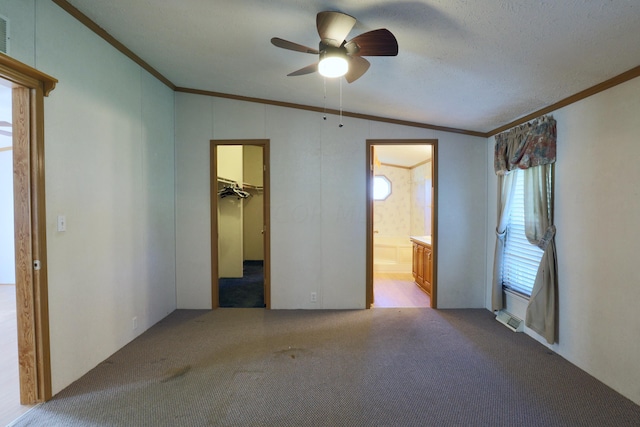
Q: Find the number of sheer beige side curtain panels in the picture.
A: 2